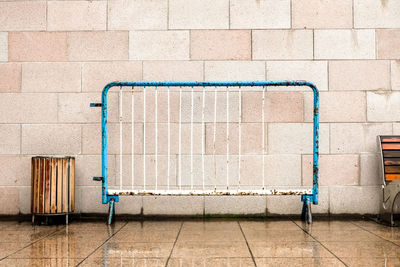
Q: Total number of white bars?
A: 12